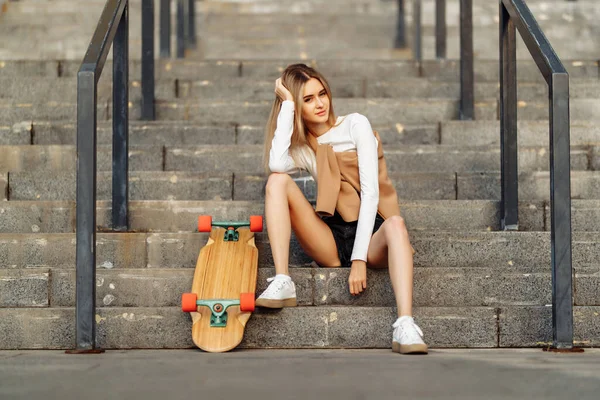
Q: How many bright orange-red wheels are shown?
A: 4